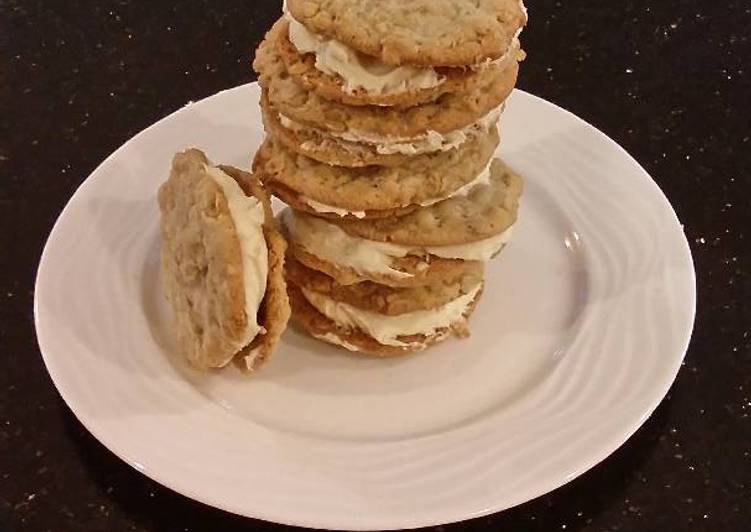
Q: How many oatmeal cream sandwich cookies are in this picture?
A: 6